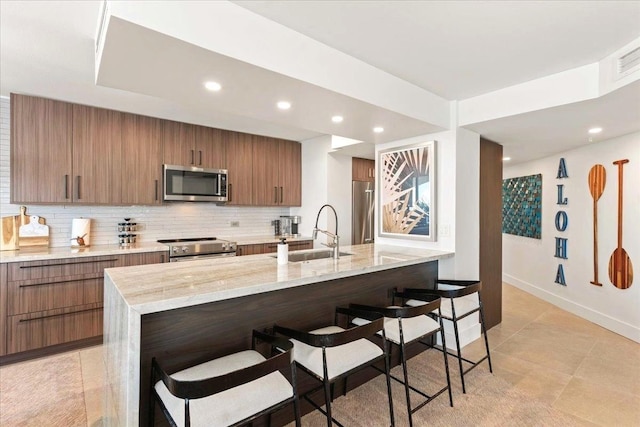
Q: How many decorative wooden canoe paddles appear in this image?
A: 2